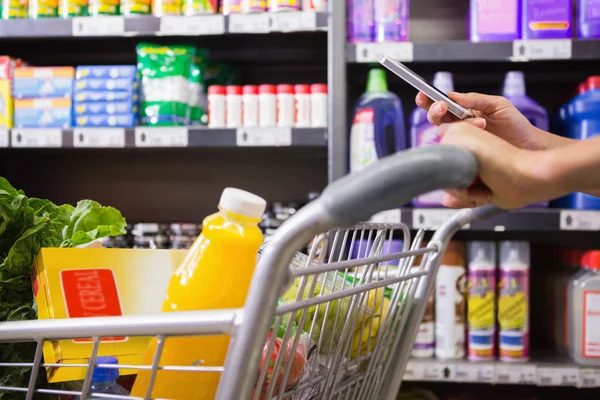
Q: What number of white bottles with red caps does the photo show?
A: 7